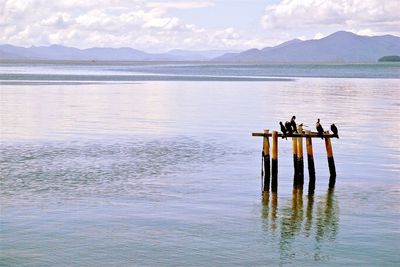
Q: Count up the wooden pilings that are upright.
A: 6